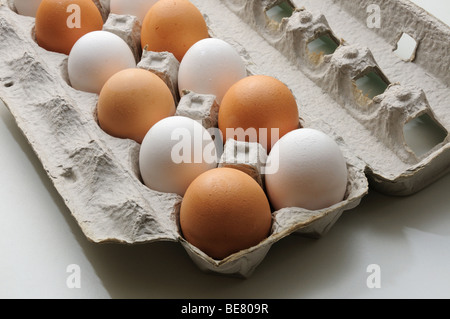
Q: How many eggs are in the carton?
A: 11